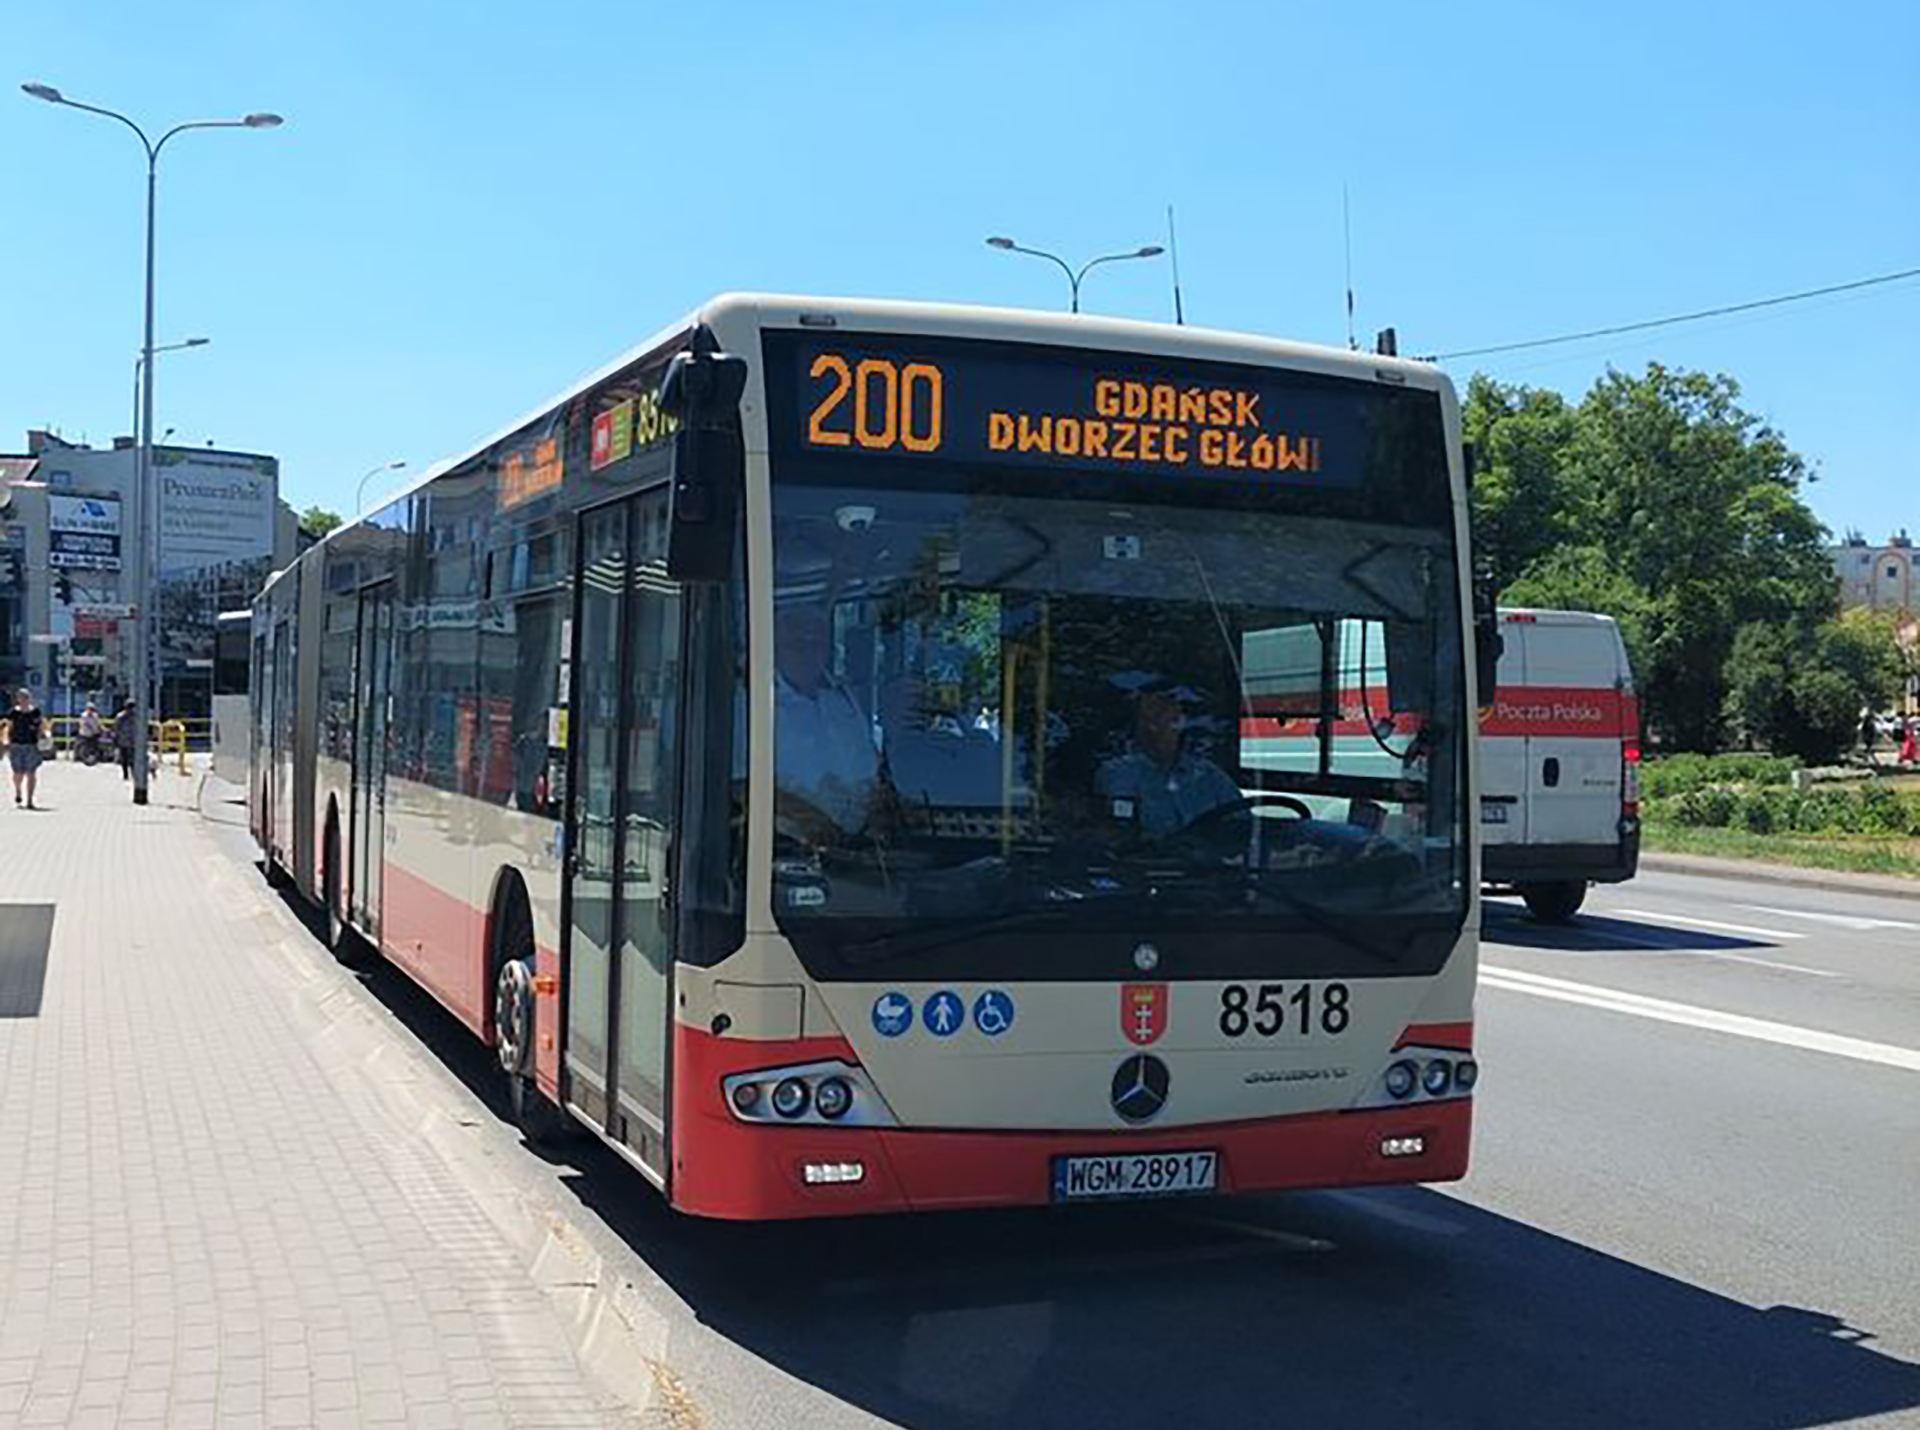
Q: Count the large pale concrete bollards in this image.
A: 0